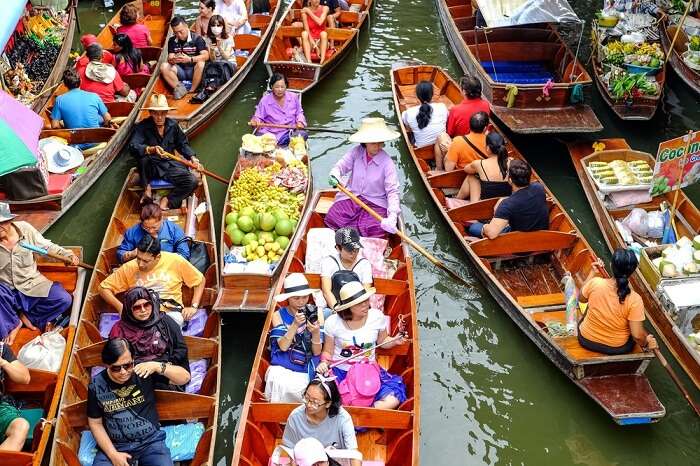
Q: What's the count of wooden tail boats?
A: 13